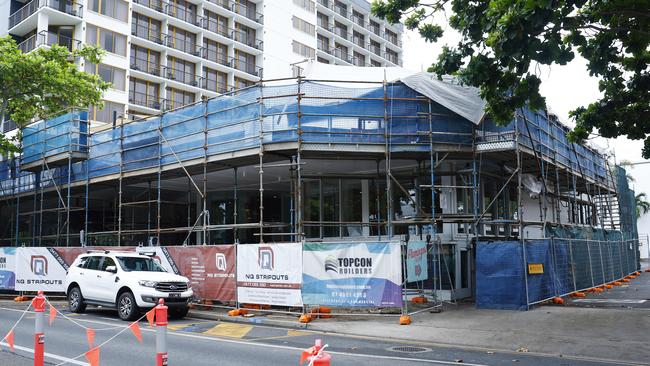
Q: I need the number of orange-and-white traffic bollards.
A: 3